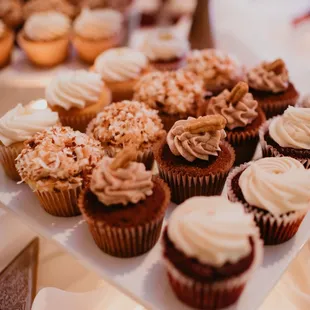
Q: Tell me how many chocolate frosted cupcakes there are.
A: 4